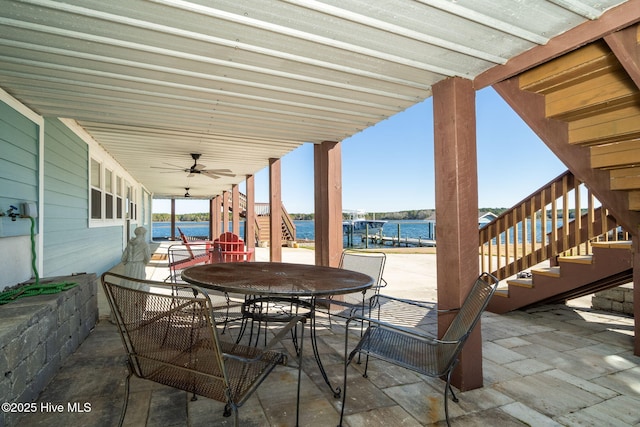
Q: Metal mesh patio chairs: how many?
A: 4